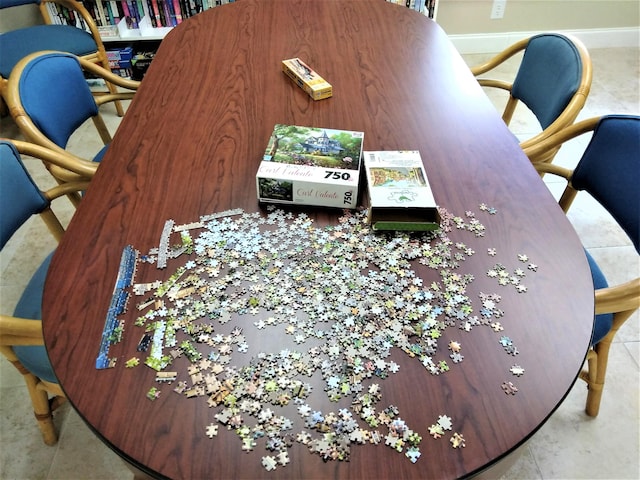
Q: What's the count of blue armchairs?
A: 5